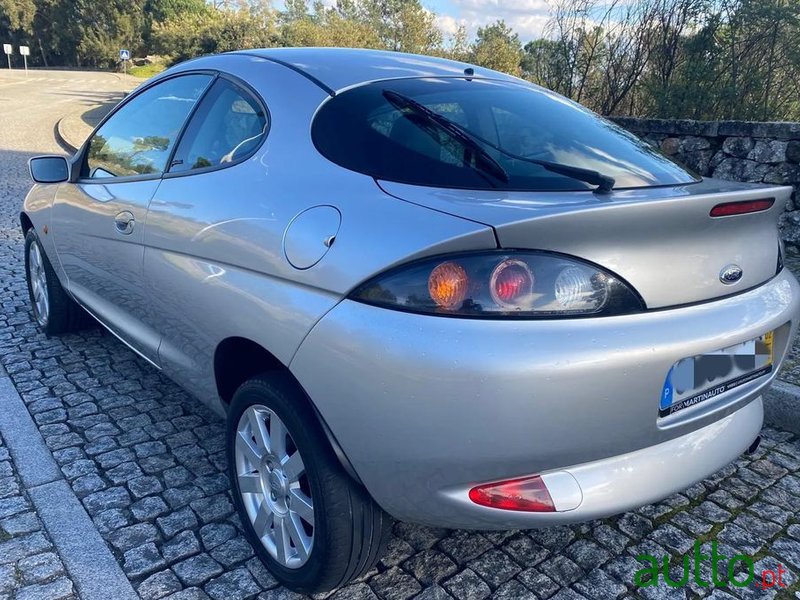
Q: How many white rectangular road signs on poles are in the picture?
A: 2